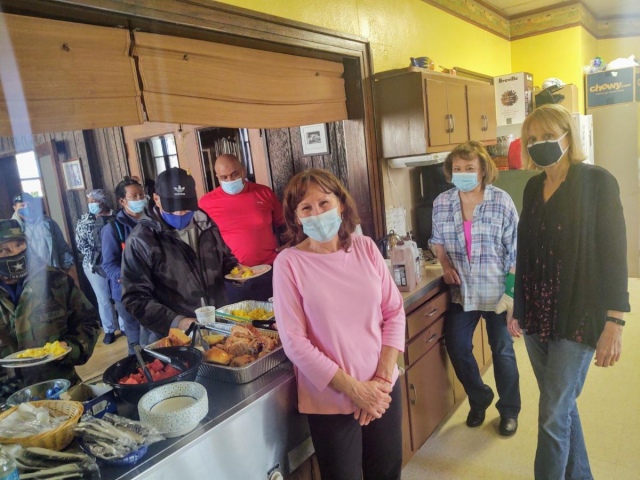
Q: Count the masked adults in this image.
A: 9